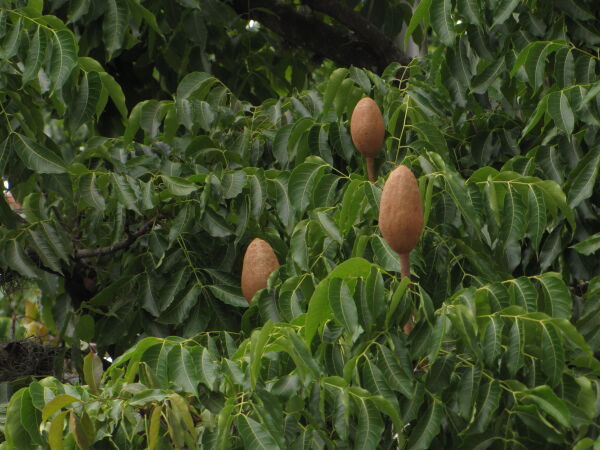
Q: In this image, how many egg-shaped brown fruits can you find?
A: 3